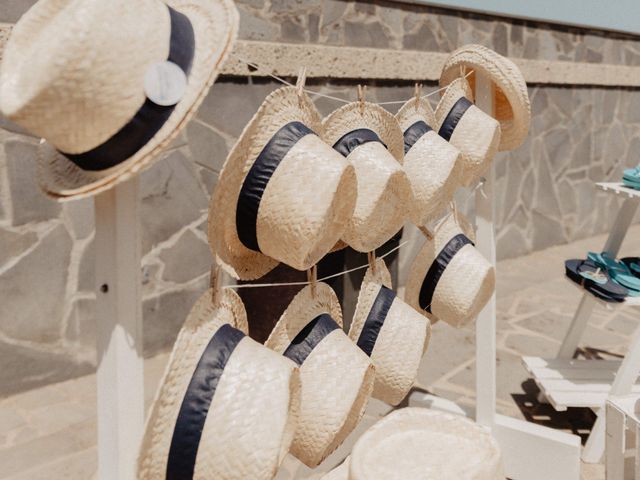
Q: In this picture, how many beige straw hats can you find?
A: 11